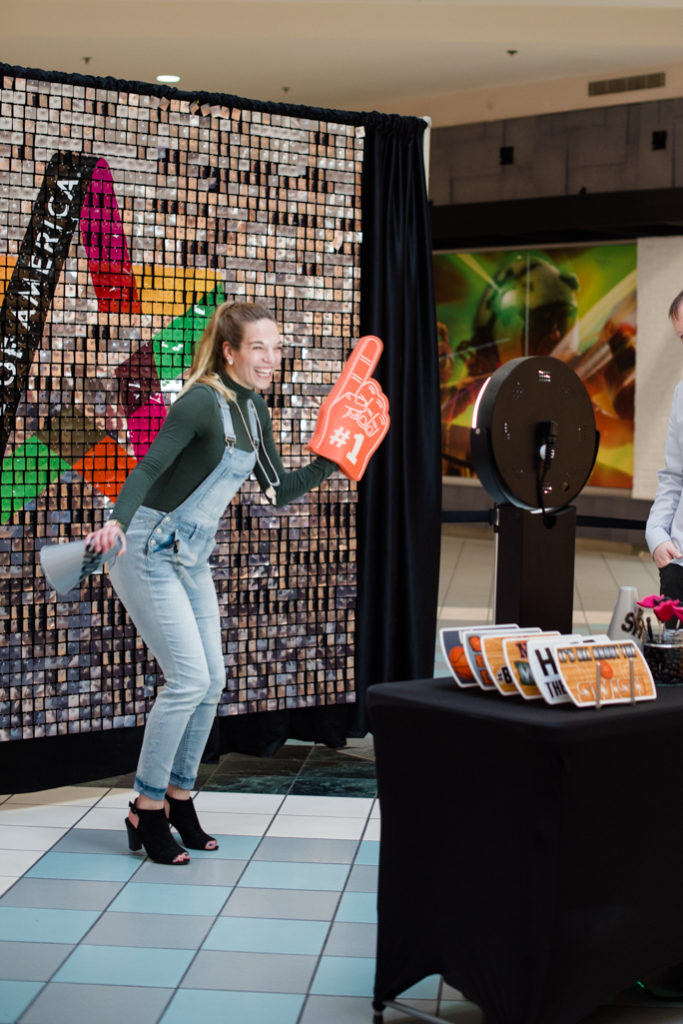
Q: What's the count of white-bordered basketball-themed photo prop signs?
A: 6